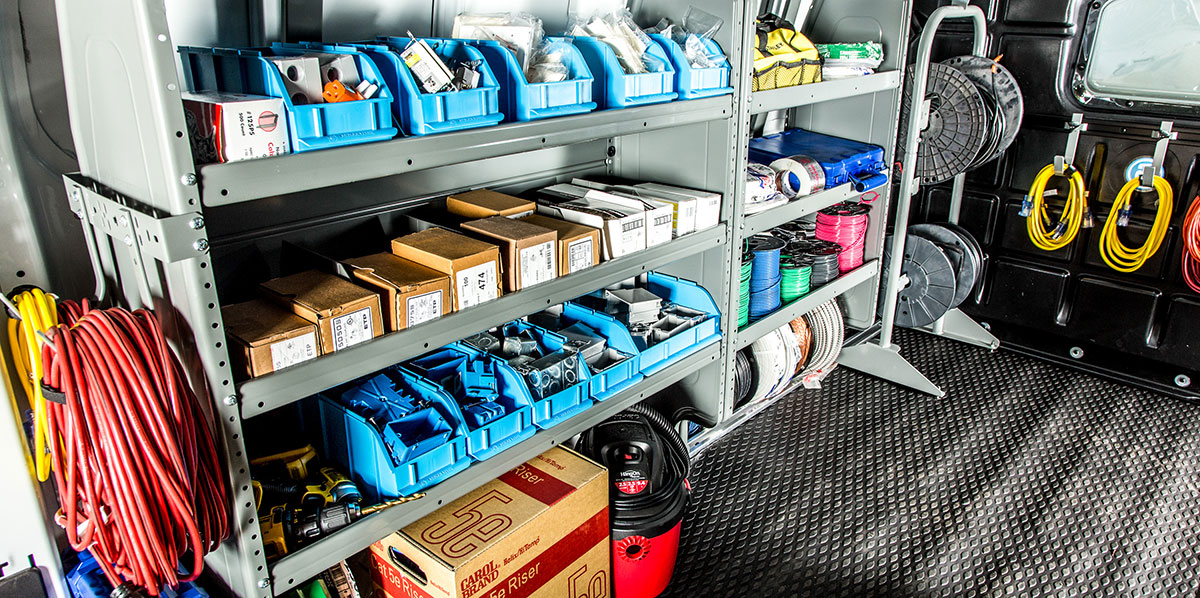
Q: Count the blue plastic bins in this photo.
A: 10